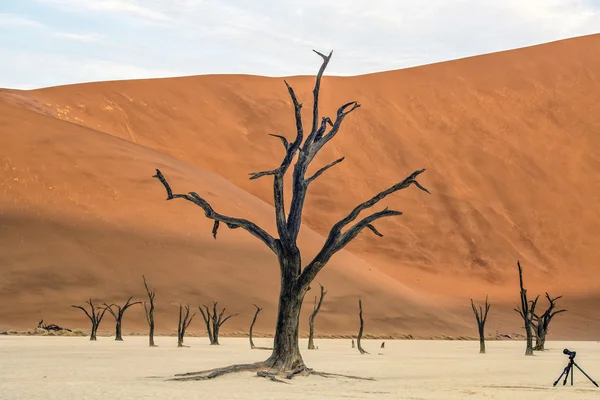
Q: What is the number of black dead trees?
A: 12